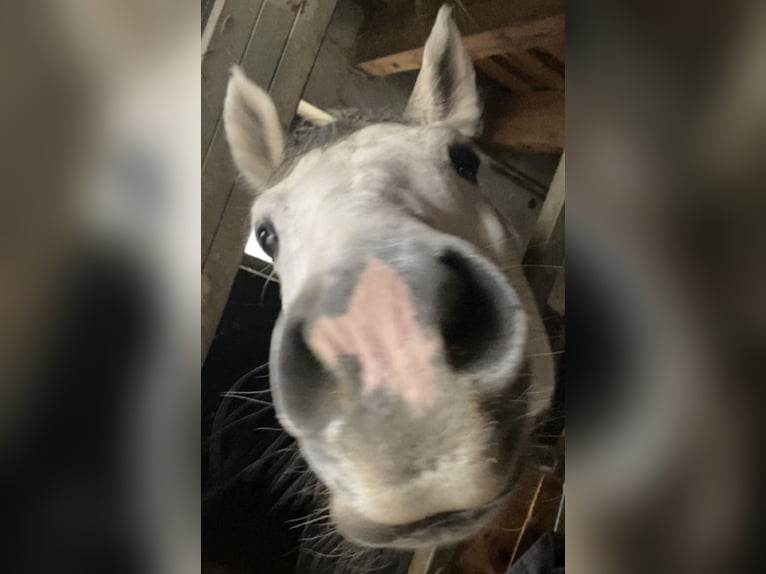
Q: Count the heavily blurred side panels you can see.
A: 2